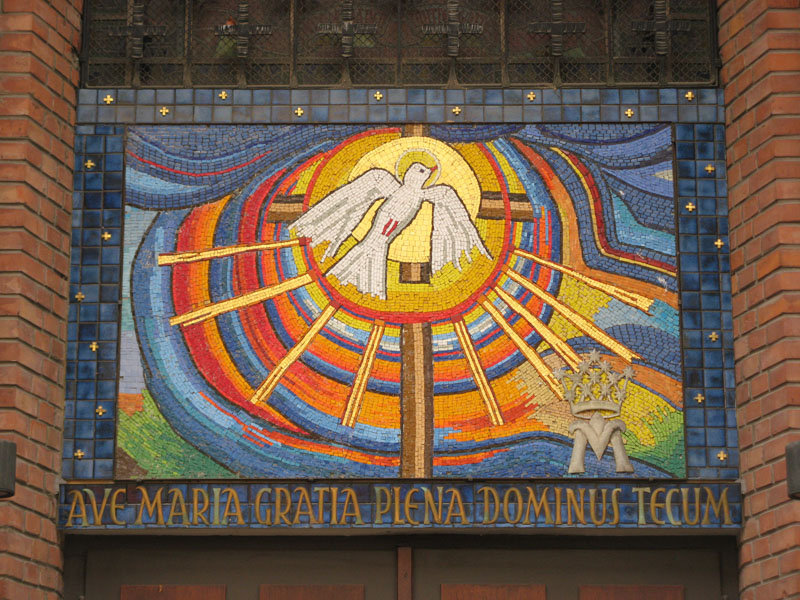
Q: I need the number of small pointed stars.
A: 12